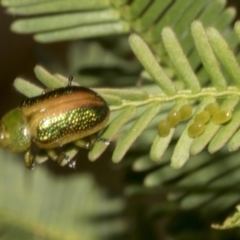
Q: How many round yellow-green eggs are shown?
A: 7